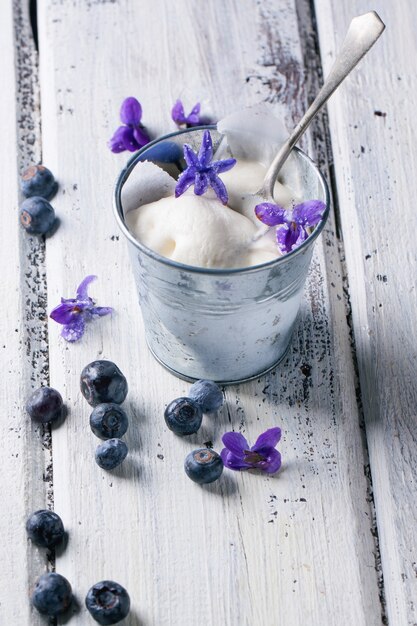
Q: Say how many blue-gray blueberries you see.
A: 12